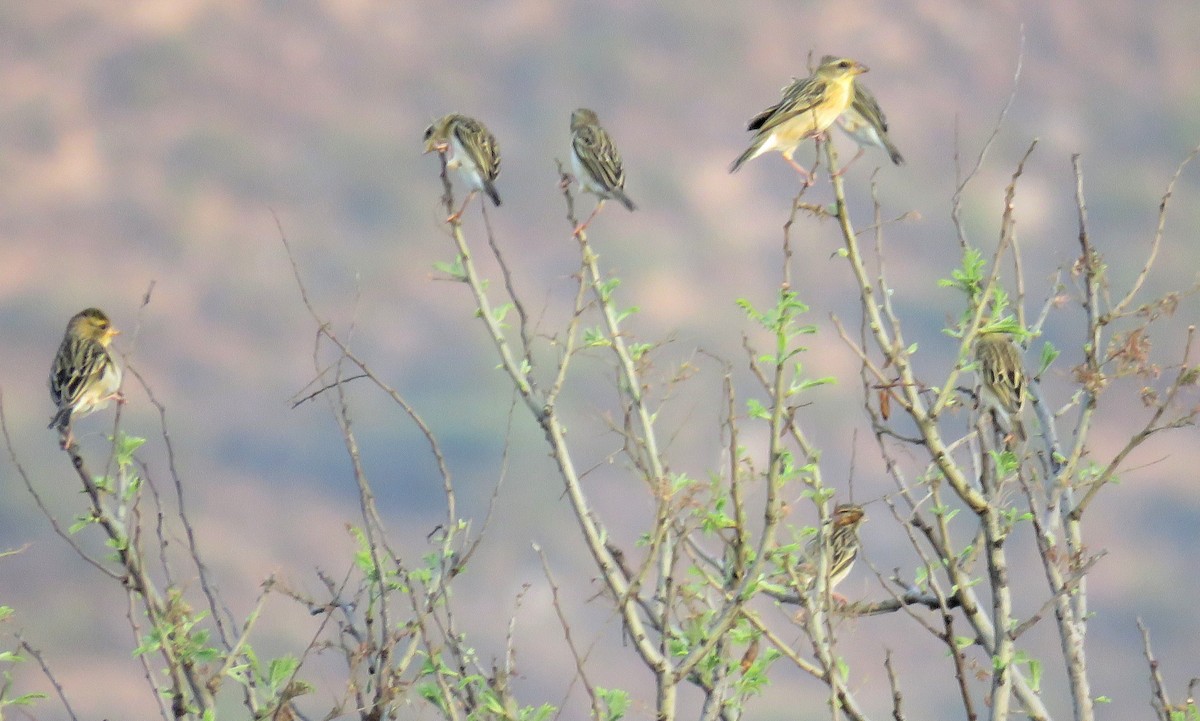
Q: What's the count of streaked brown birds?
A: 7